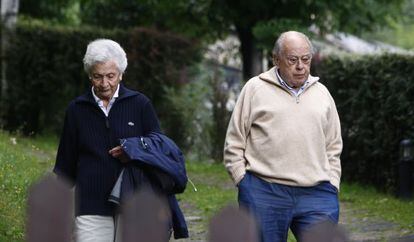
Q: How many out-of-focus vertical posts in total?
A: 4